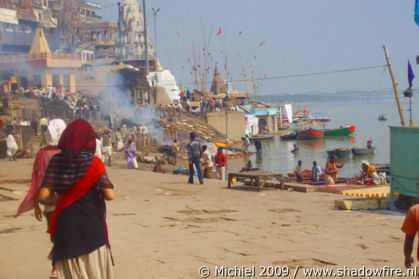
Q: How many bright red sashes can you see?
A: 1